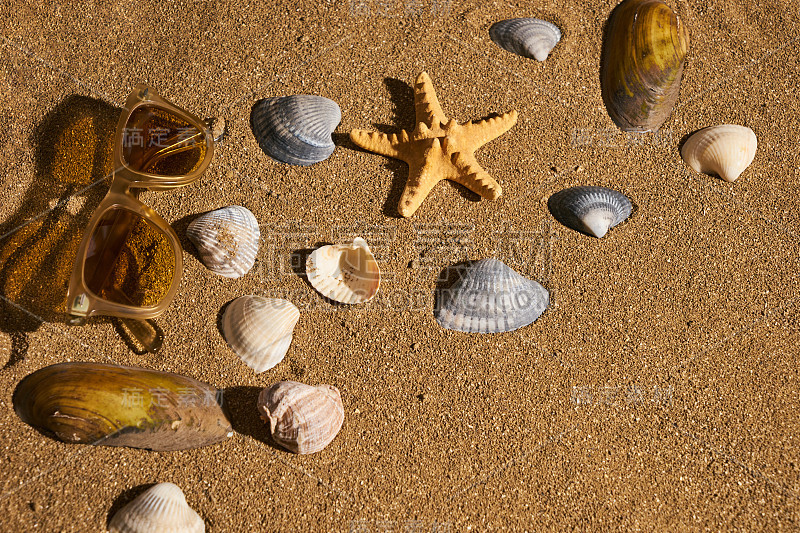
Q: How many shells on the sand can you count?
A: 12